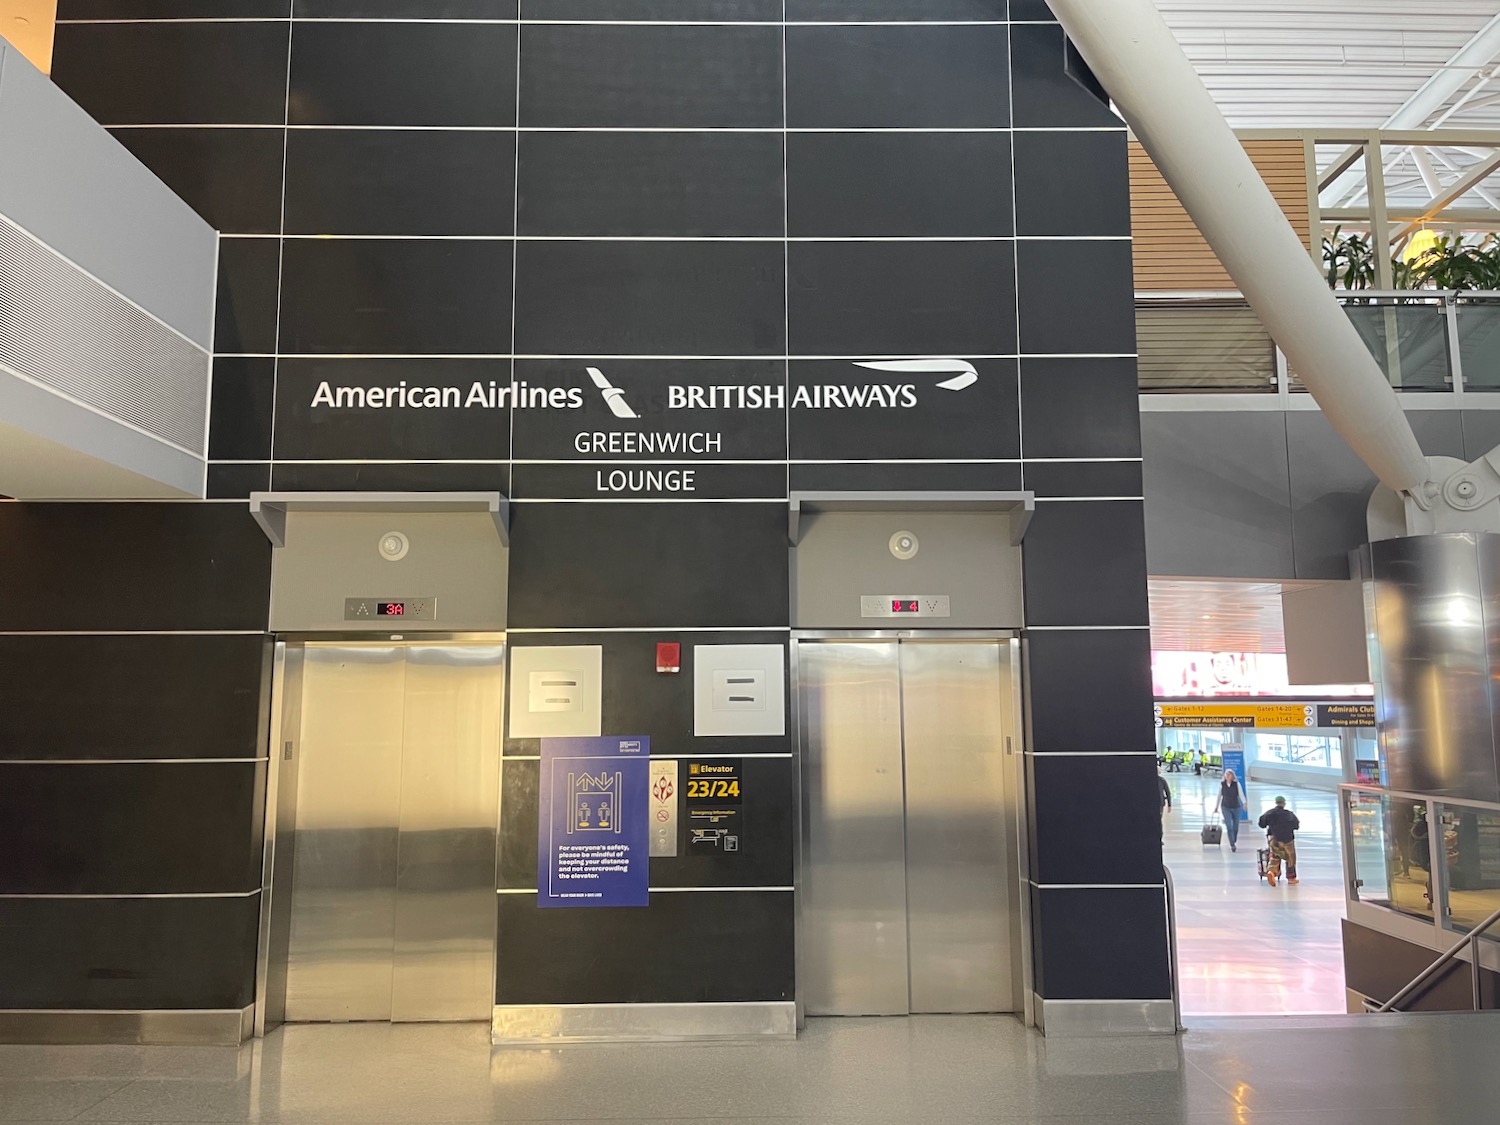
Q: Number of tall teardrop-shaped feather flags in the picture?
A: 0